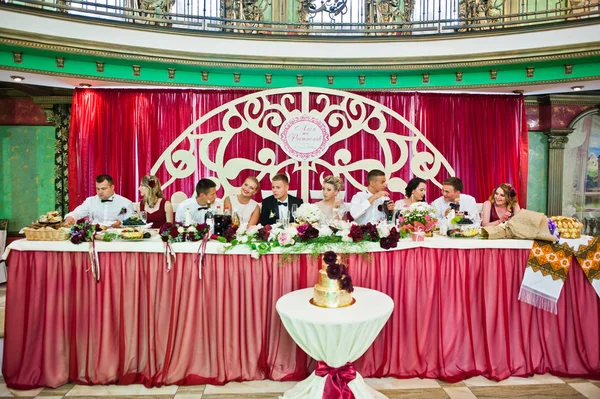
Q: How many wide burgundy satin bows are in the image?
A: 1